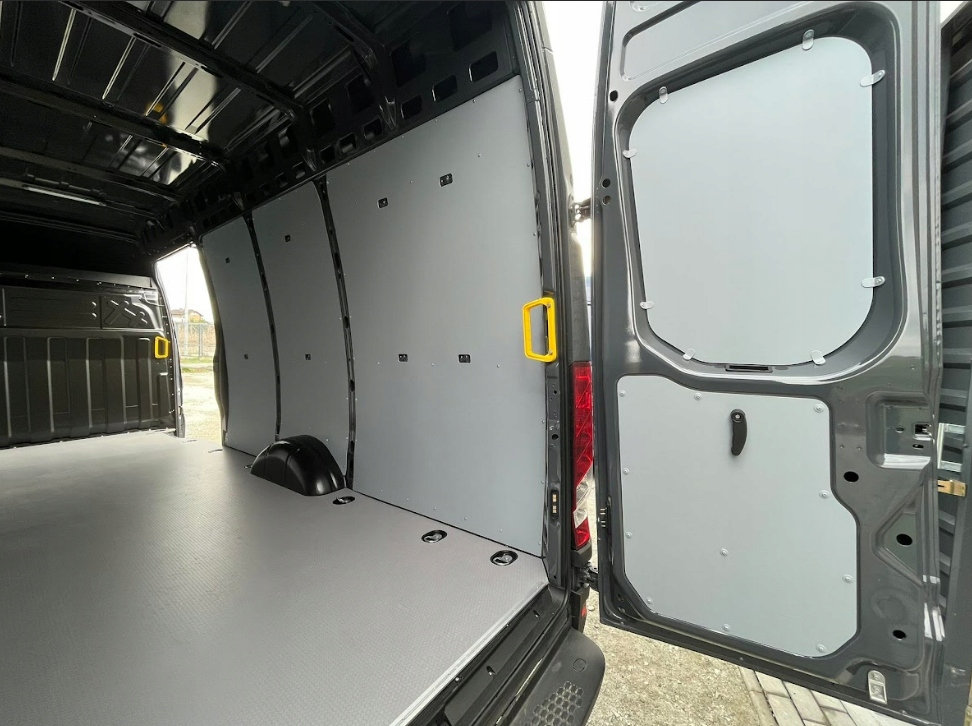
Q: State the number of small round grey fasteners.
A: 11